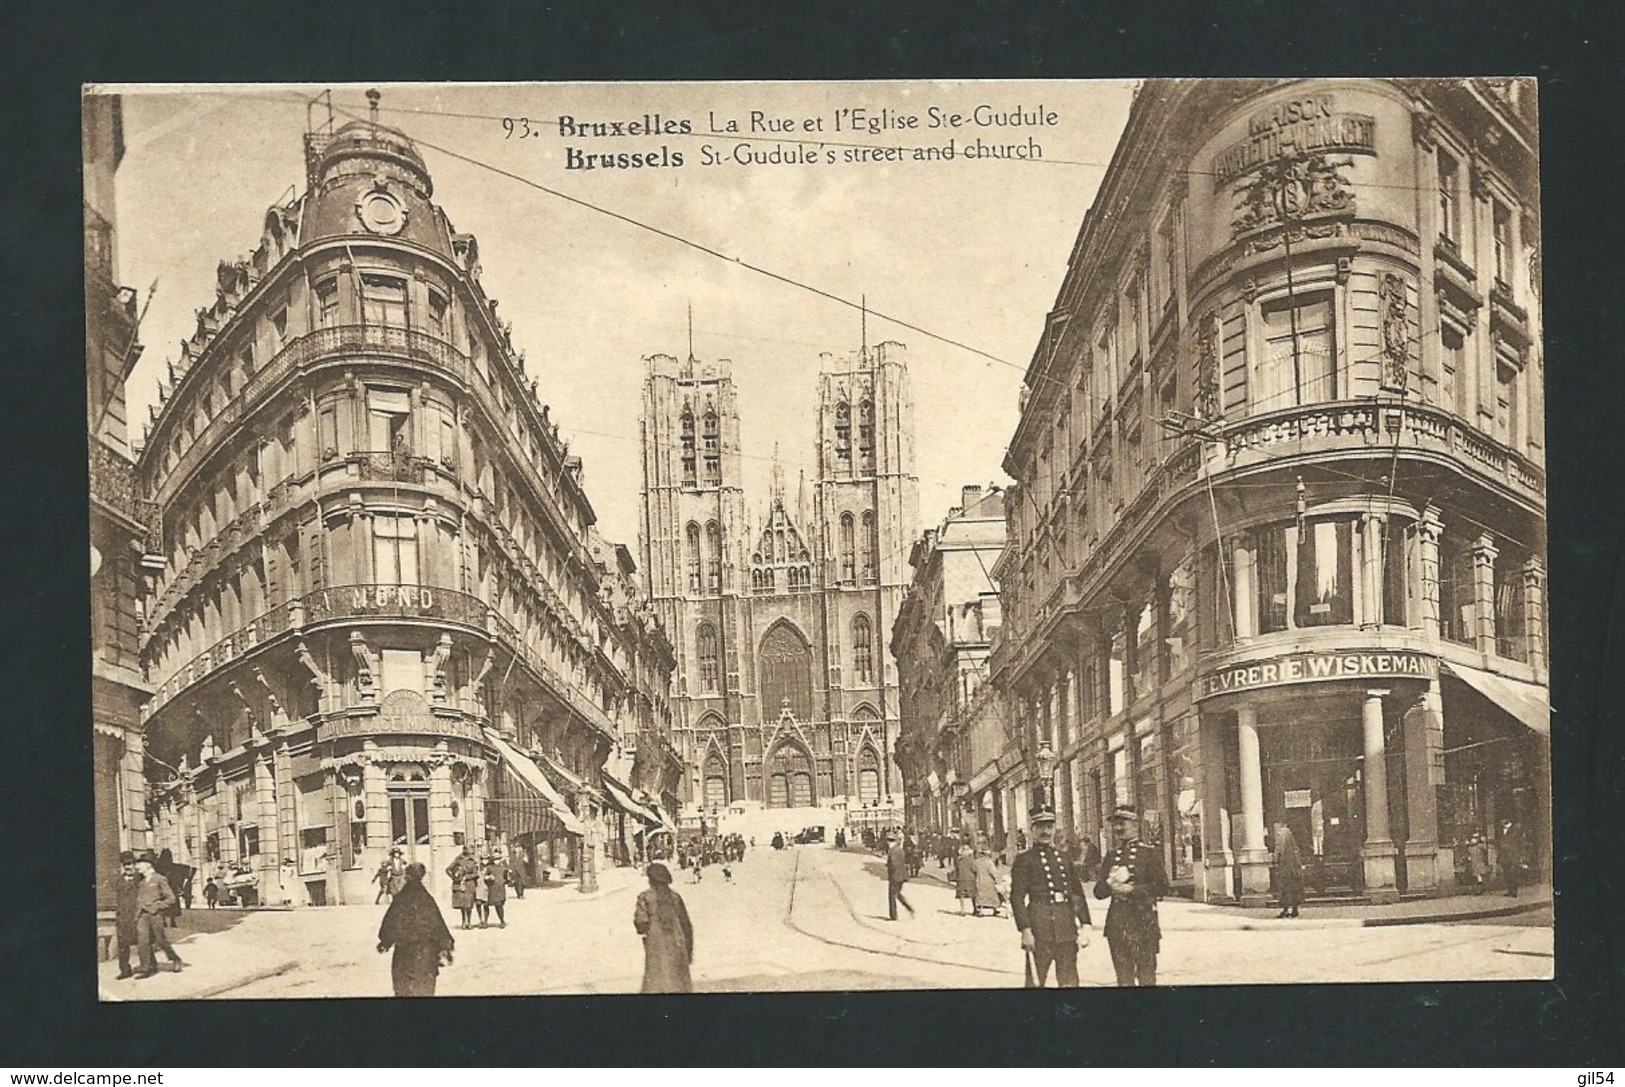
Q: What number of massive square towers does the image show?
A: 2